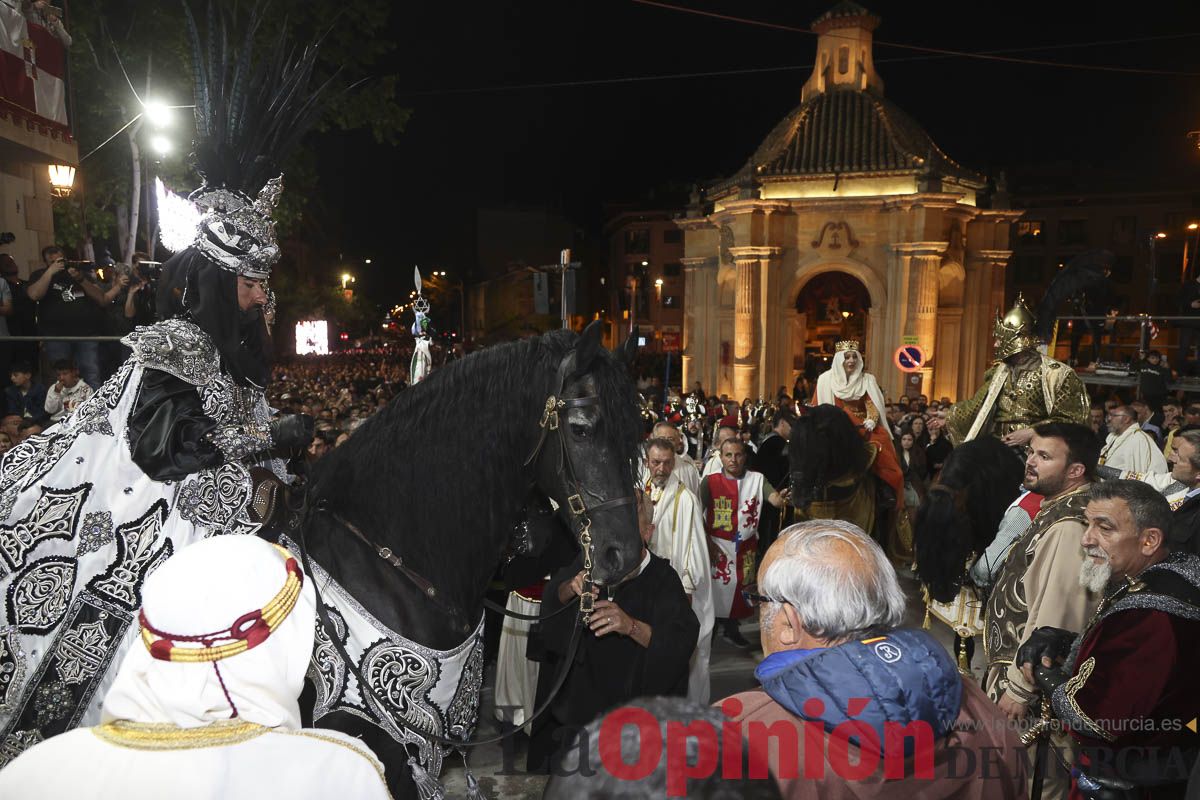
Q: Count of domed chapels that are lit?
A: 1